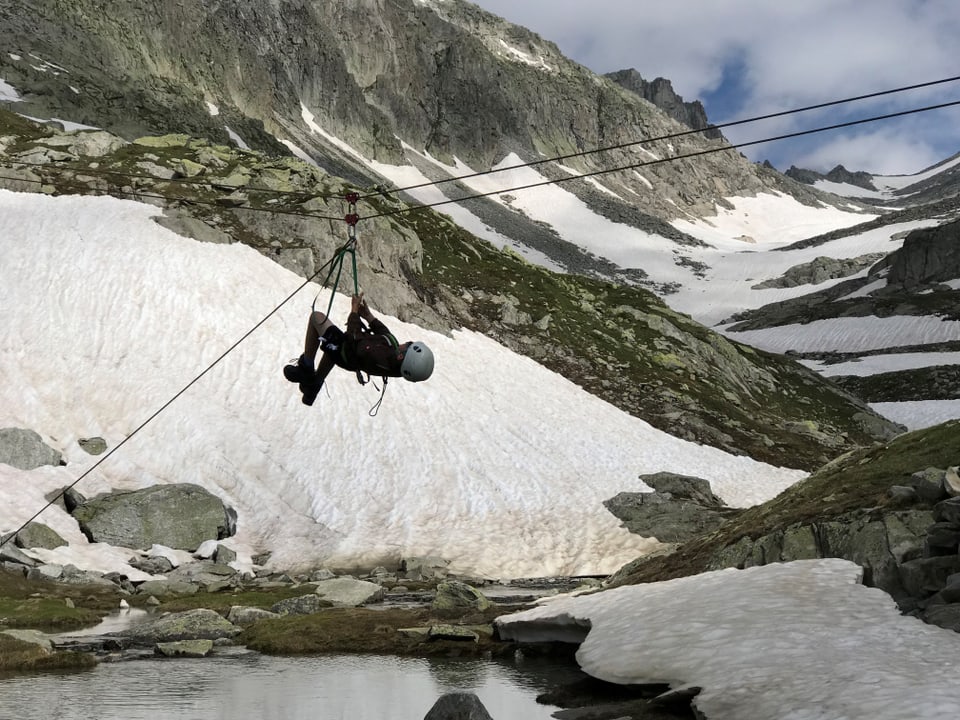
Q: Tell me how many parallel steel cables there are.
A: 2